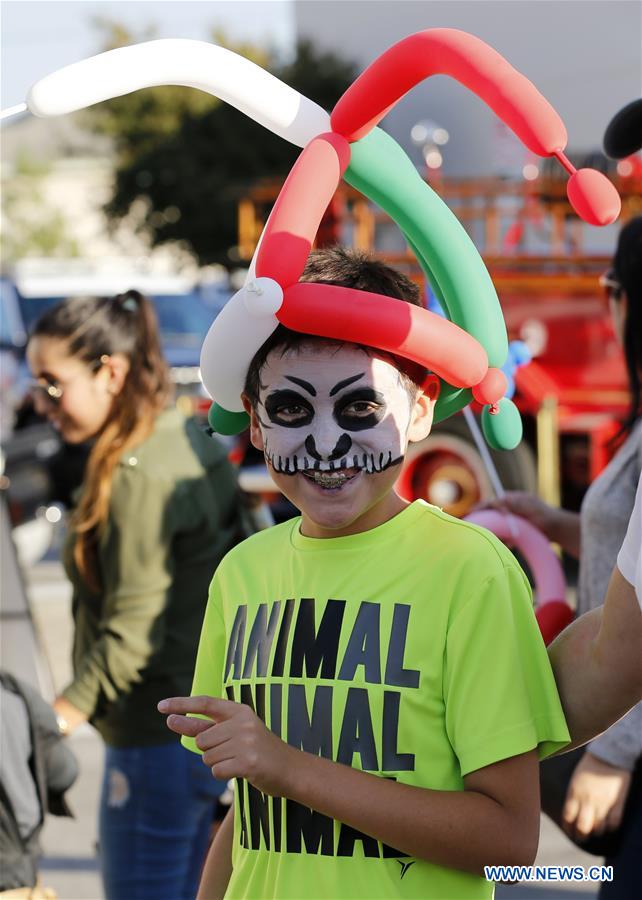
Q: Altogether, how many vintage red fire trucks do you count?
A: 1